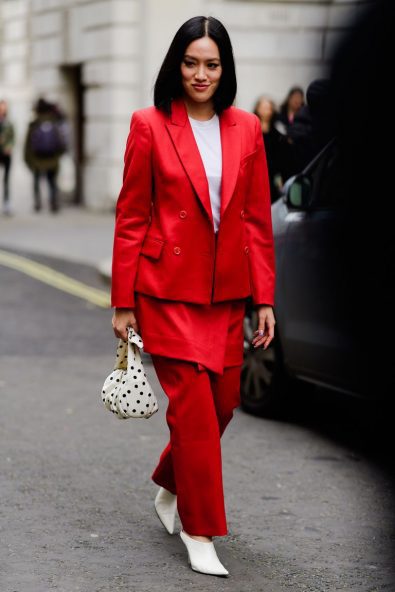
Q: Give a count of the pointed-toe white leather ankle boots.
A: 2